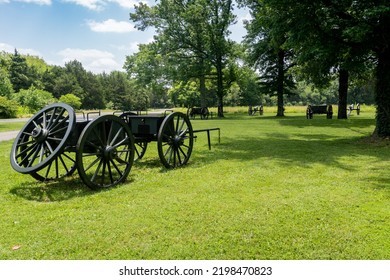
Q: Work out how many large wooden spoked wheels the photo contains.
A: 5